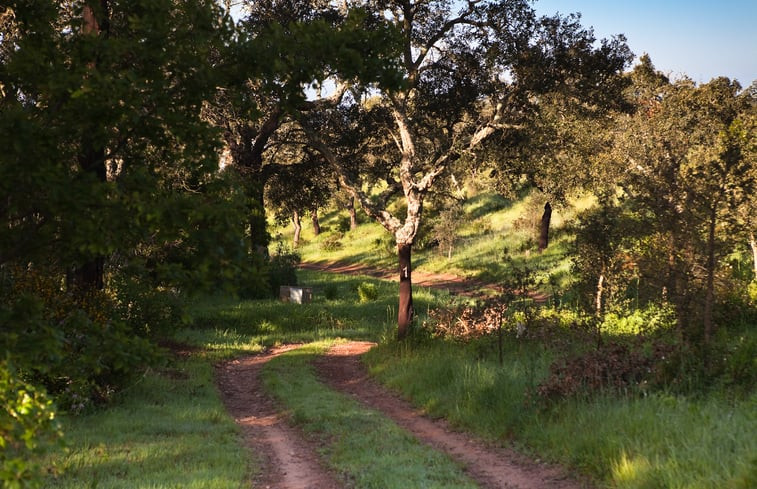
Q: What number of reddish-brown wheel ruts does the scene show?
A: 2